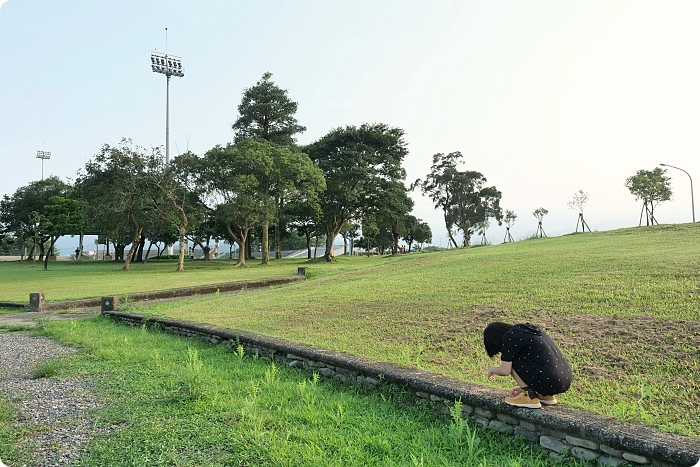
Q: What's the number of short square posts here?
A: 3